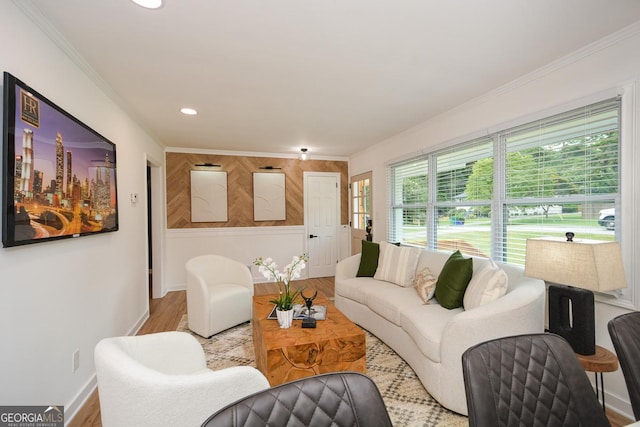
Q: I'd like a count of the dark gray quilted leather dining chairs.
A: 3